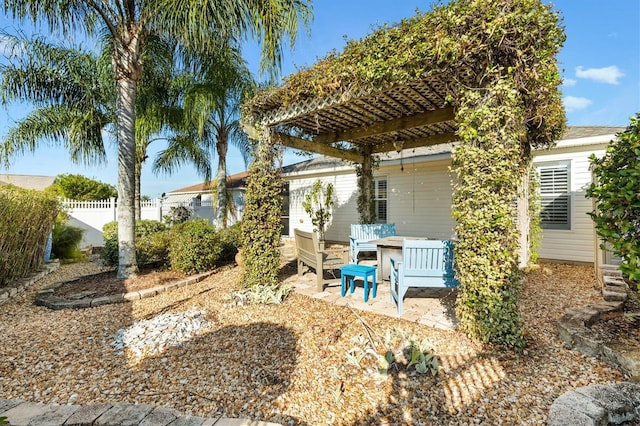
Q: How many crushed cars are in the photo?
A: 0